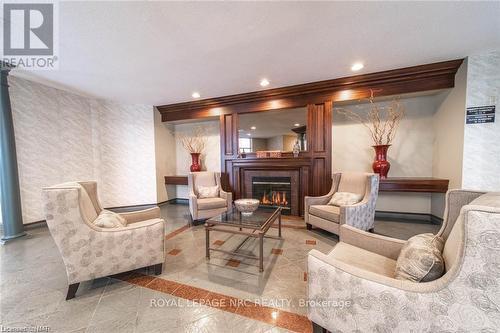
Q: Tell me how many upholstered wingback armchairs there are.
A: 4